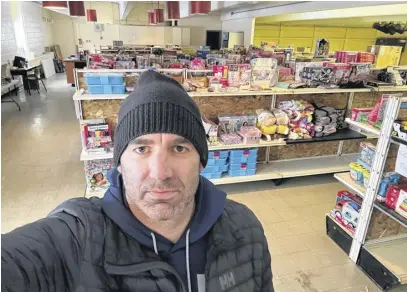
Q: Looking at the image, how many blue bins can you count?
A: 10